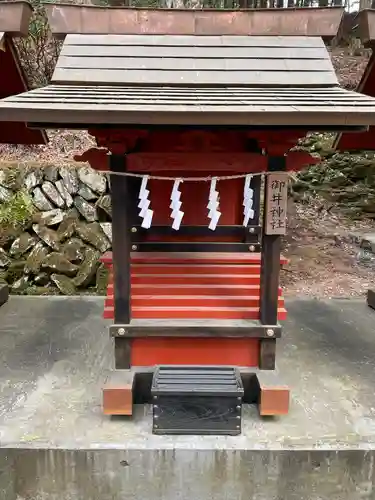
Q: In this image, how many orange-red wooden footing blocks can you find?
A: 2